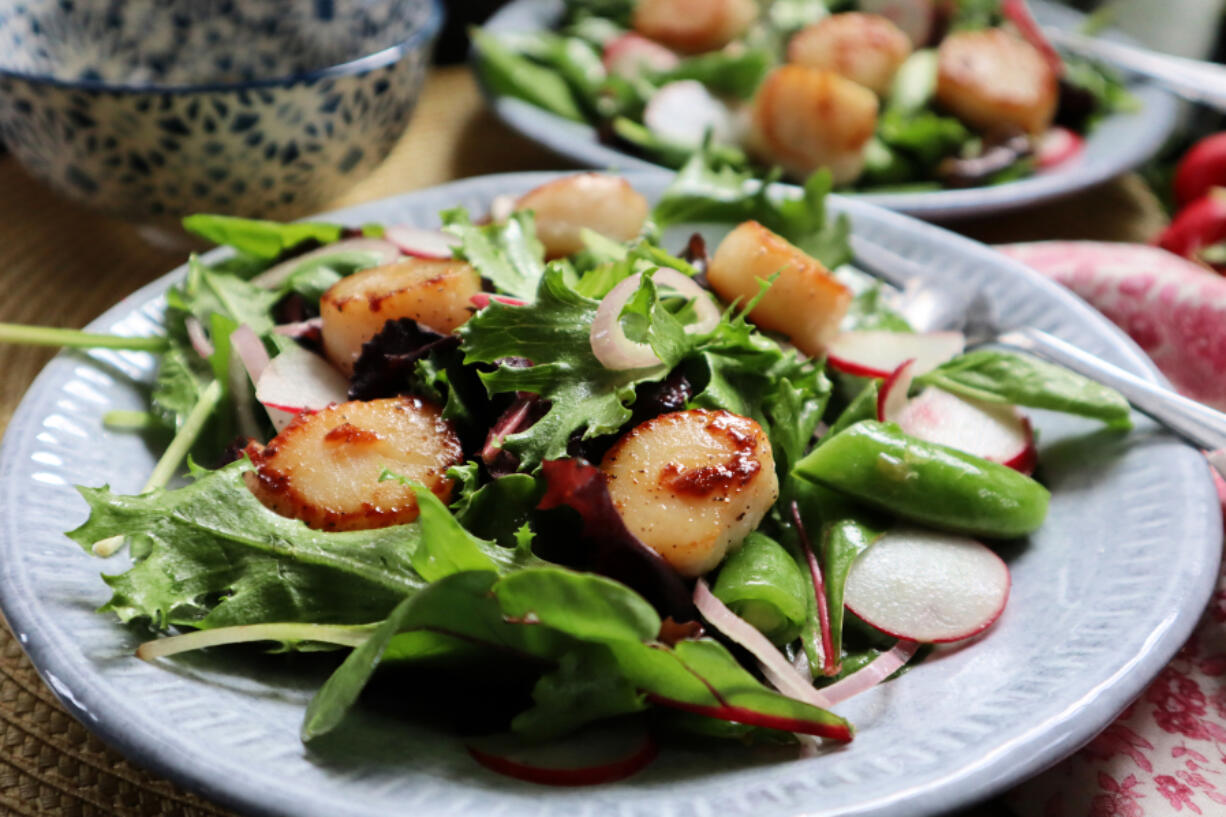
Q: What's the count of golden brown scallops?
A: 9